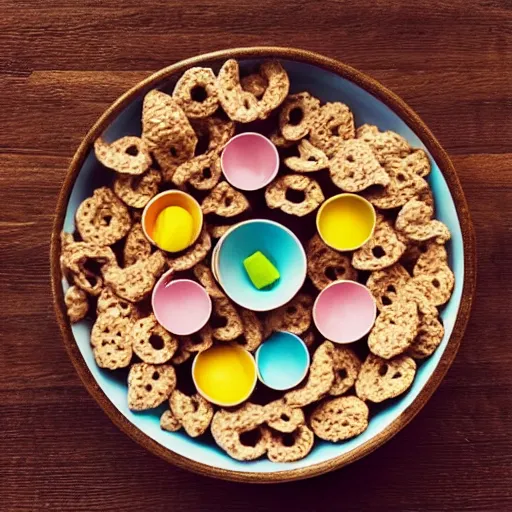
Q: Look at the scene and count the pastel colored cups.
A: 8